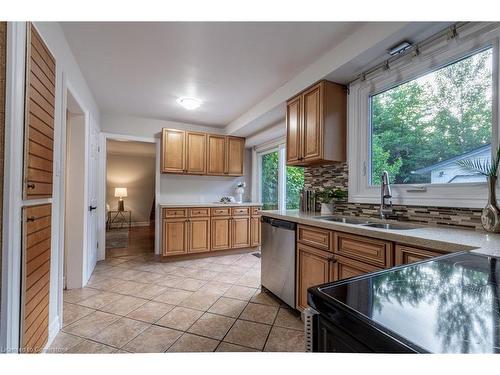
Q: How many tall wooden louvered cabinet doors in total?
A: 2